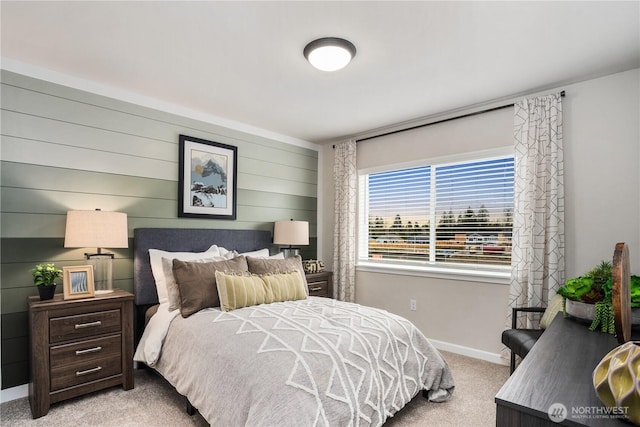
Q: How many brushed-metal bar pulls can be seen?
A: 4